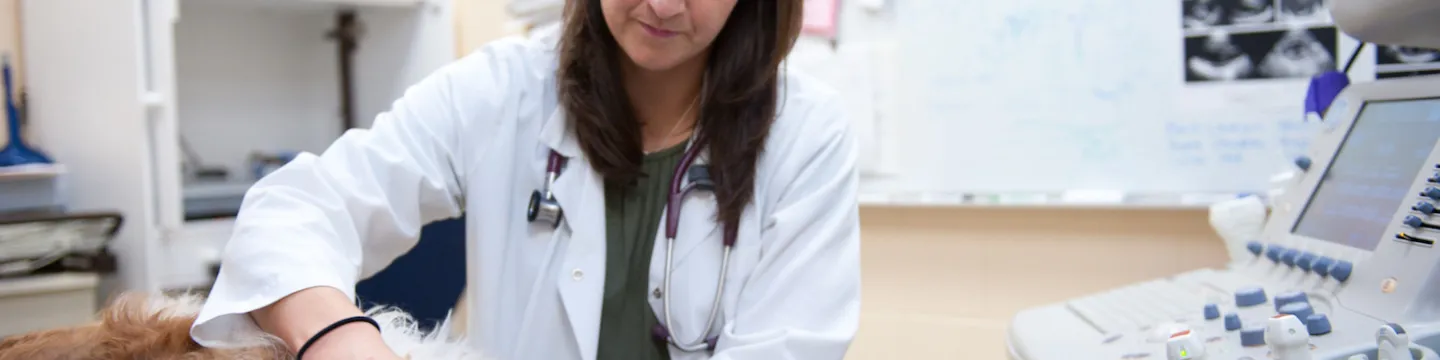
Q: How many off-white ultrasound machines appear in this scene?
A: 1